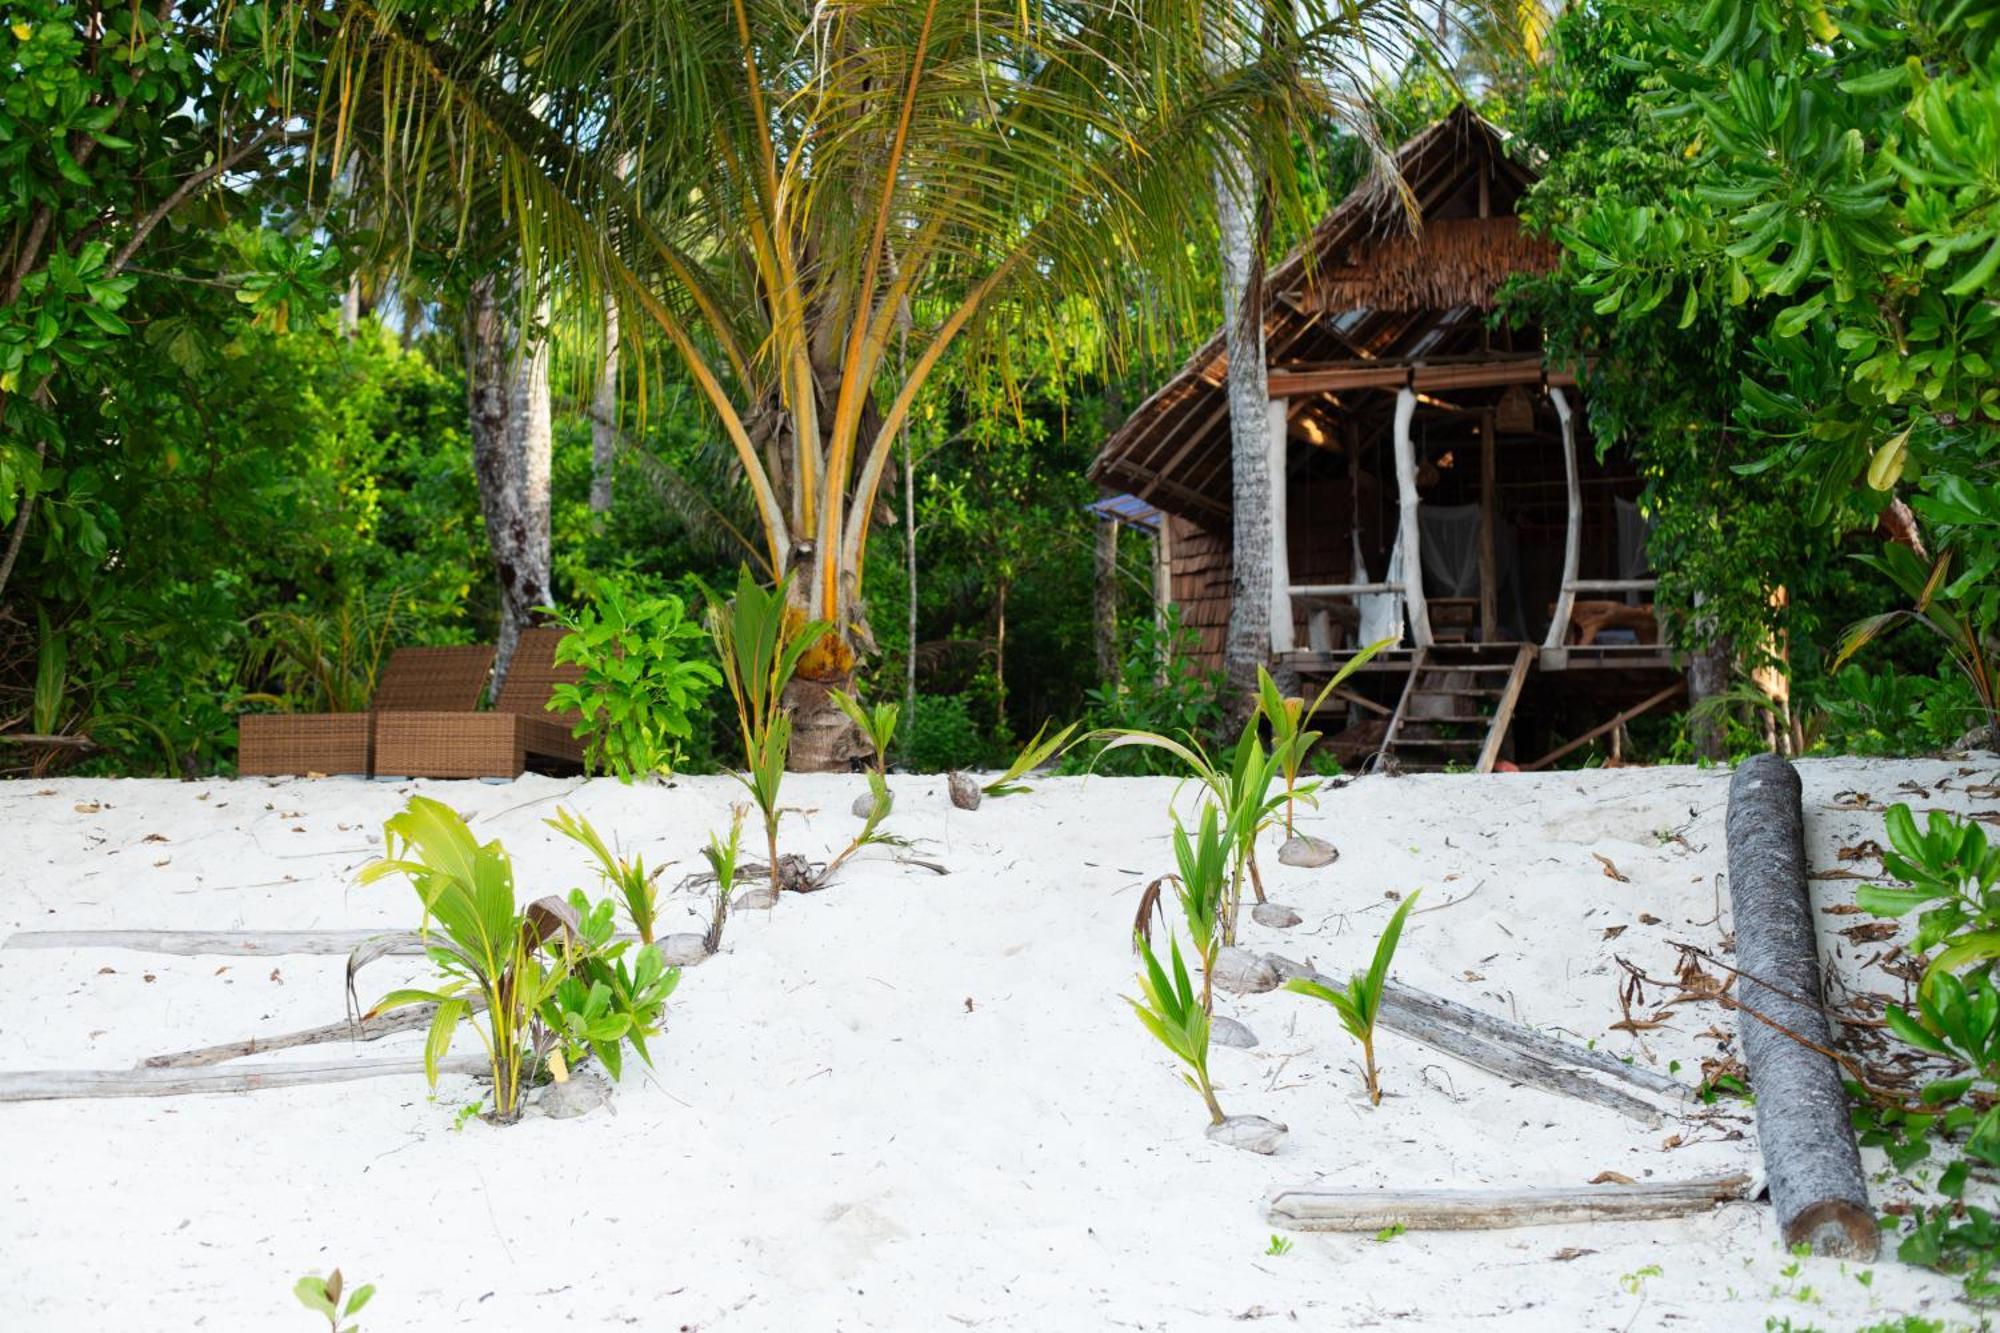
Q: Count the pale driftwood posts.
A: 3